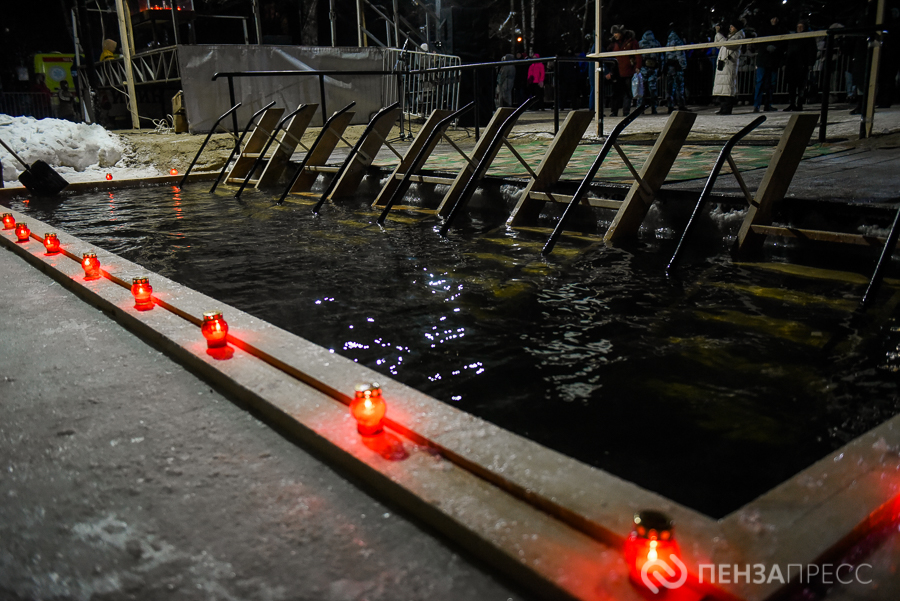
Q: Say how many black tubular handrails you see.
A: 10